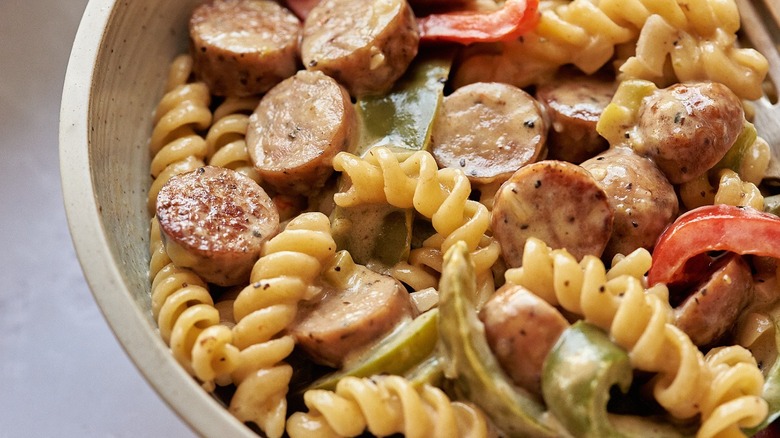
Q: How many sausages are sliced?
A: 12